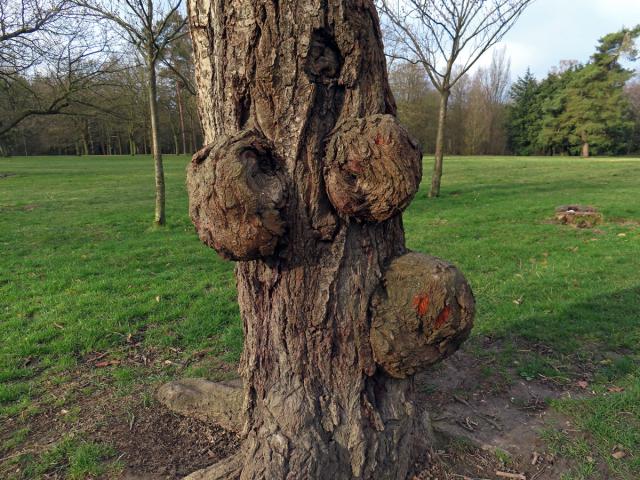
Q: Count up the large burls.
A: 3